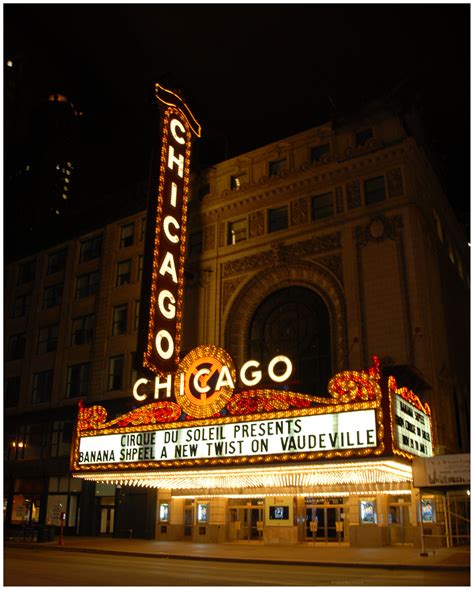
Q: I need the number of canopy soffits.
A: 1